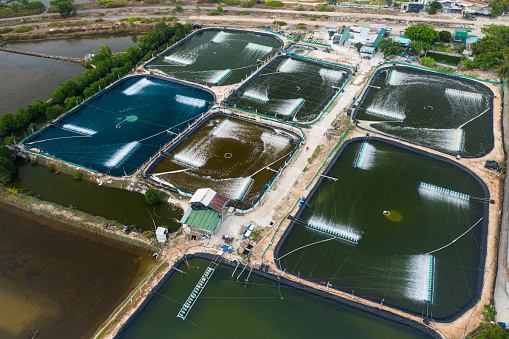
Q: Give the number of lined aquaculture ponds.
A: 7